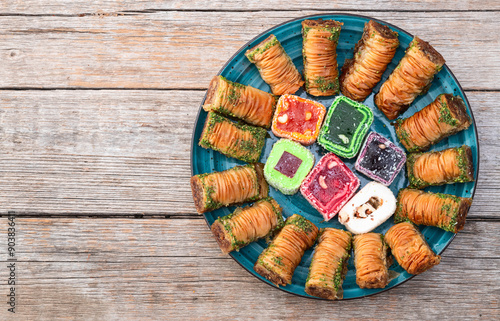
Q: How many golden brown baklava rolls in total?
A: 15